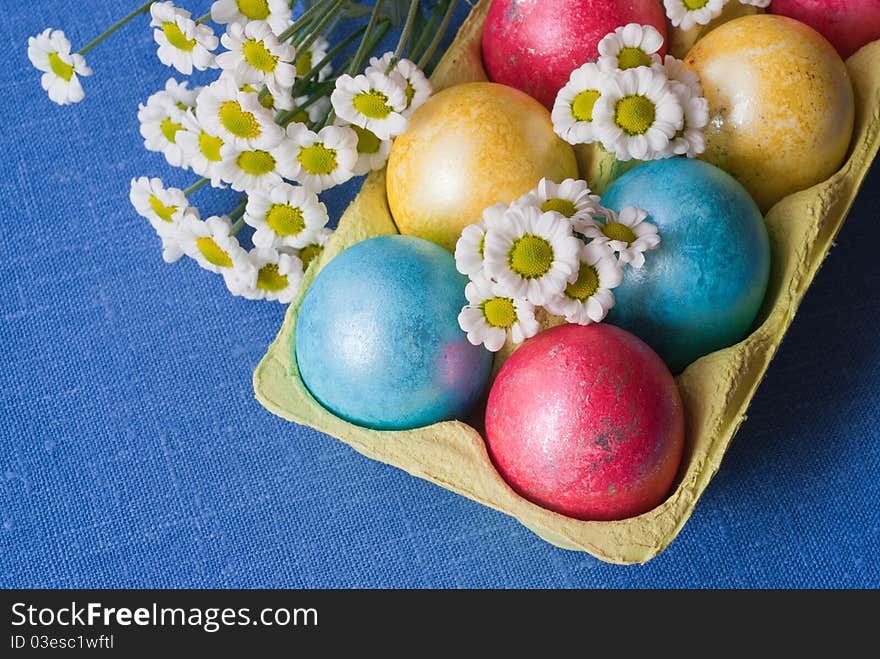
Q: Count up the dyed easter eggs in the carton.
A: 7